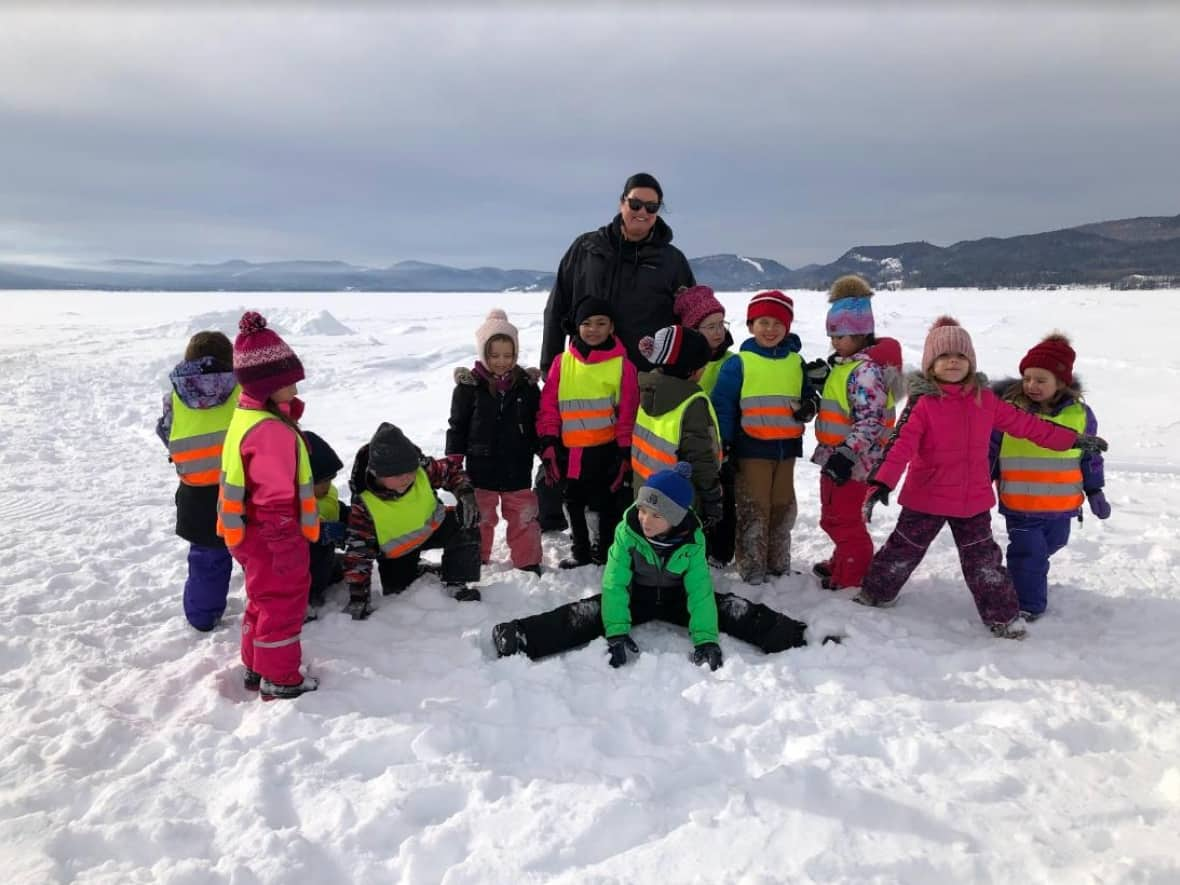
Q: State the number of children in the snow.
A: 13